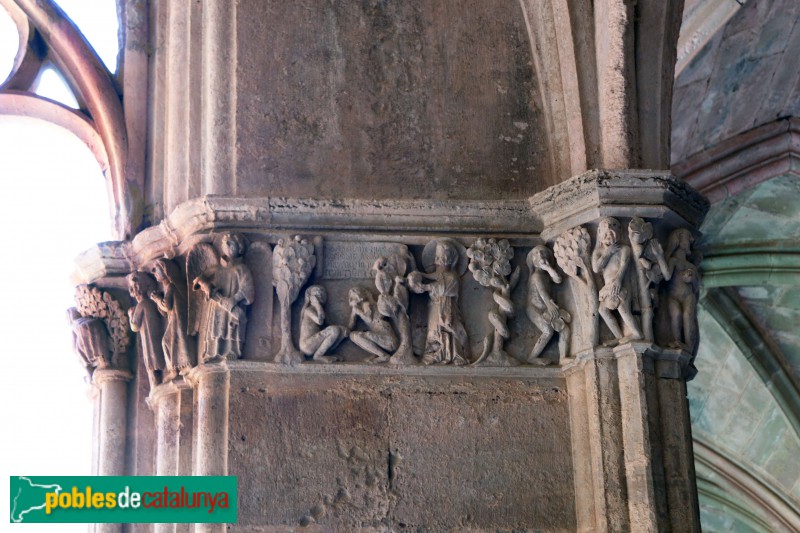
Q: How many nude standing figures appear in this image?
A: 3